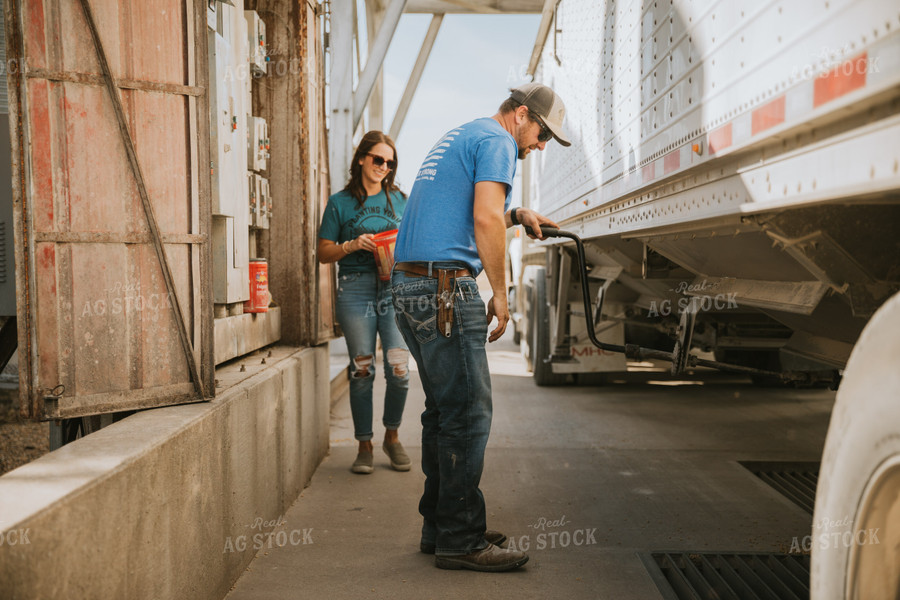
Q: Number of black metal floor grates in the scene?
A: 2